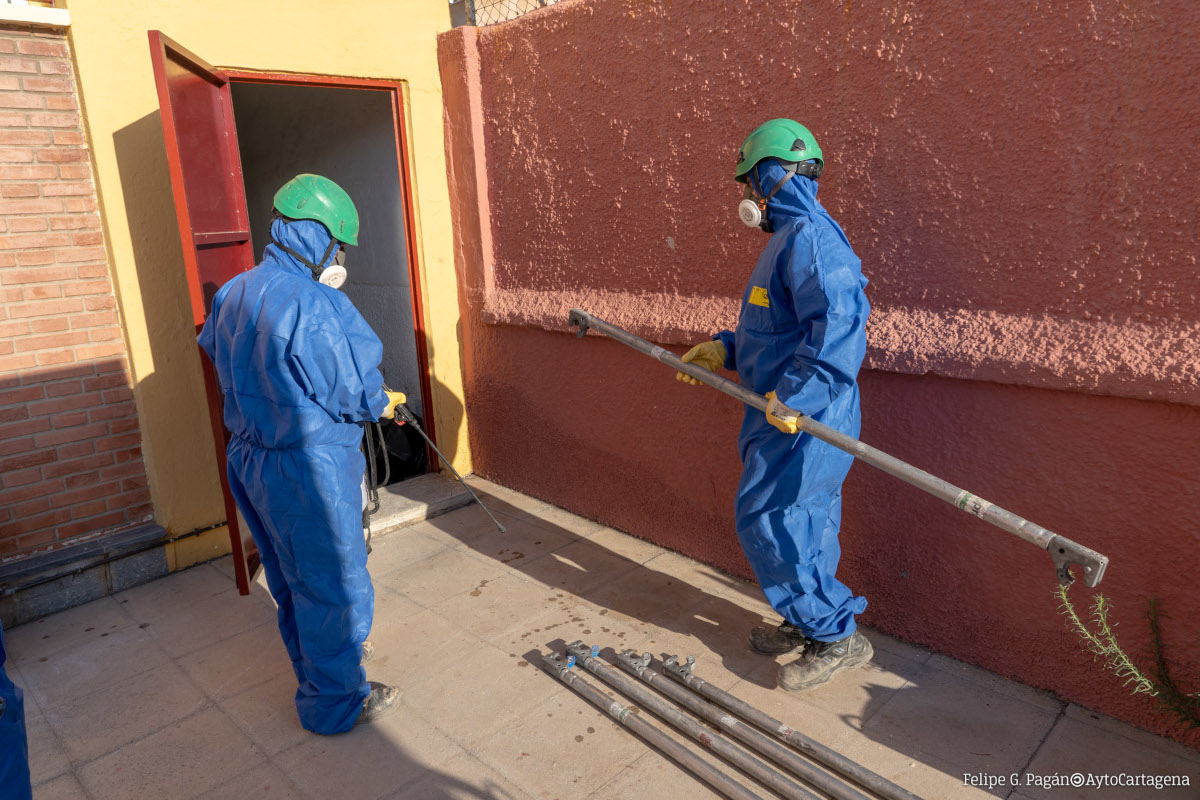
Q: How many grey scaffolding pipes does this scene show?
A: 5